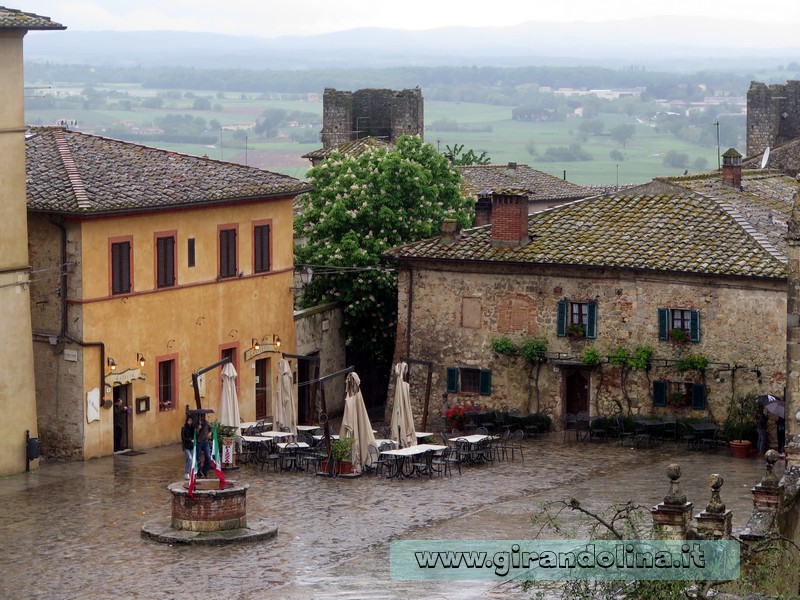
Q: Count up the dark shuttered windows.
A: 4